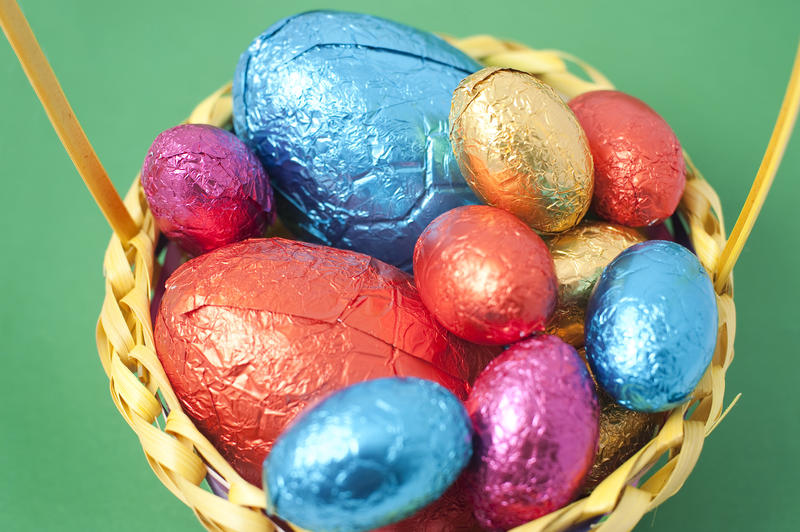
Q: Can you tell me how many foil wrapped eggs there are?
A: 11